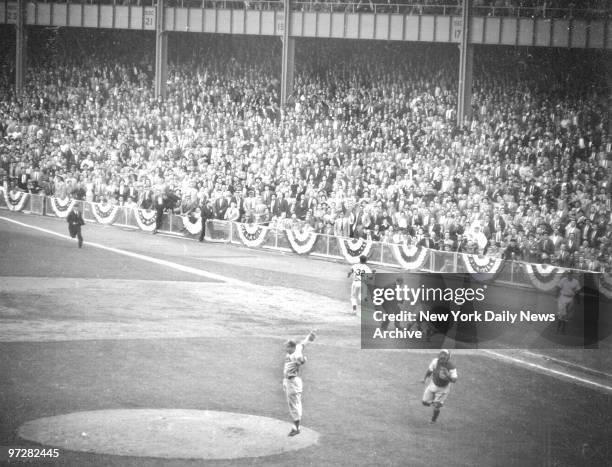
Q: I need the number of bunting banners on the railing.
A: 12